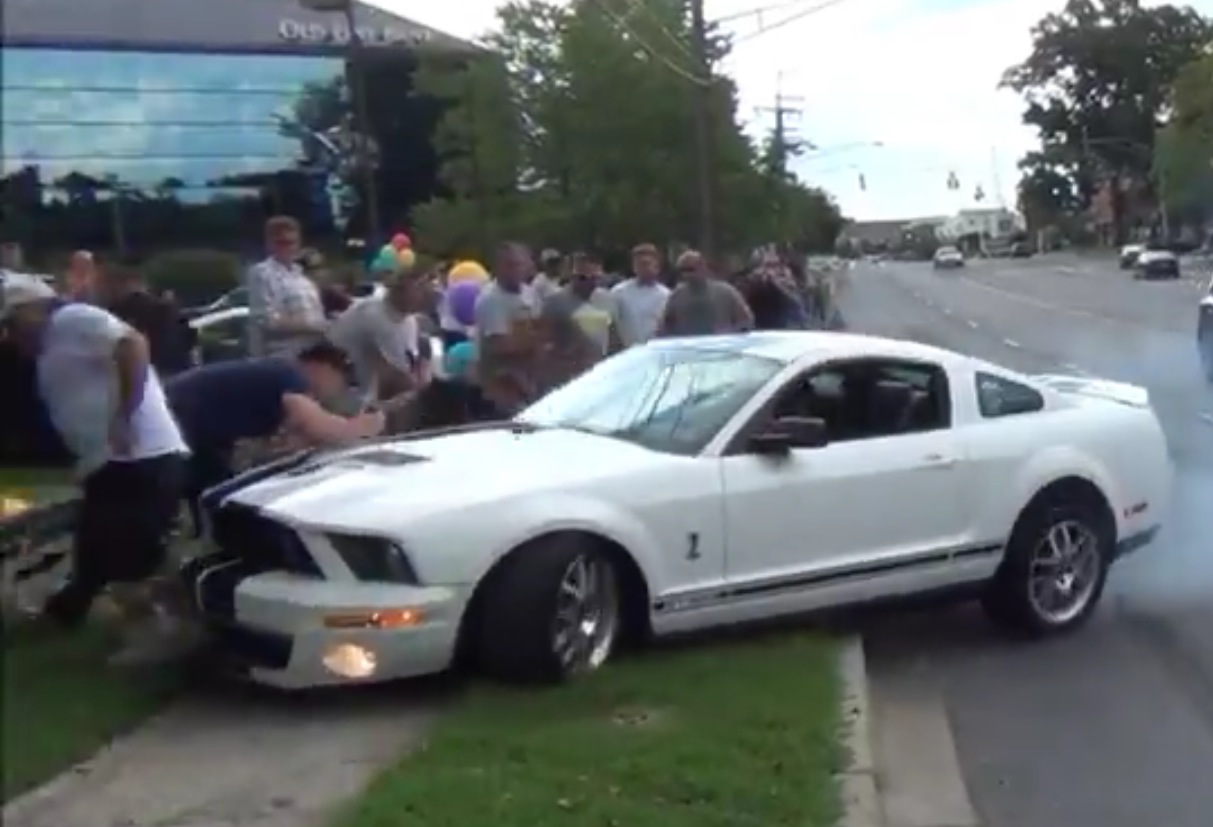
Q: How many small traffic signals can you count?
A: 3